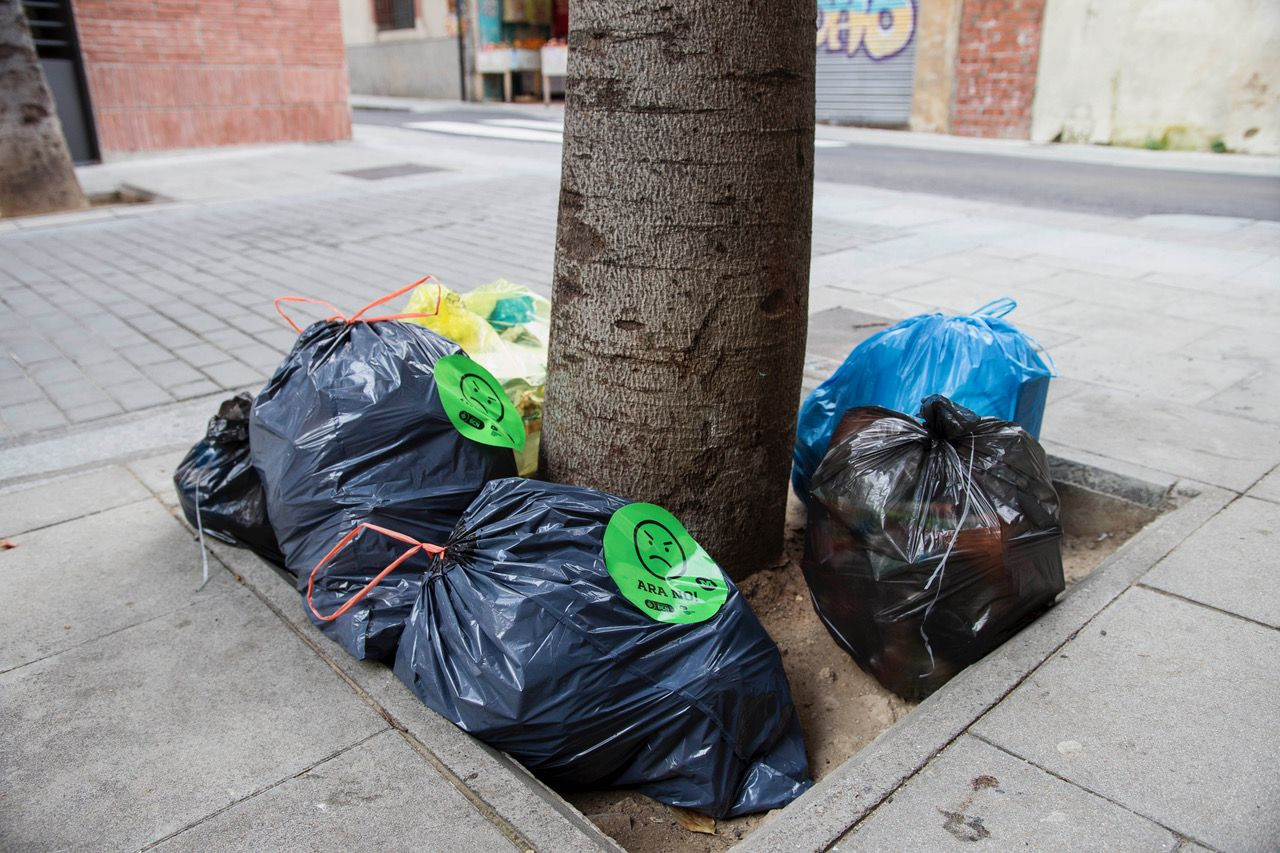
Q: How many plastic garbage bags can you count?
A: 6